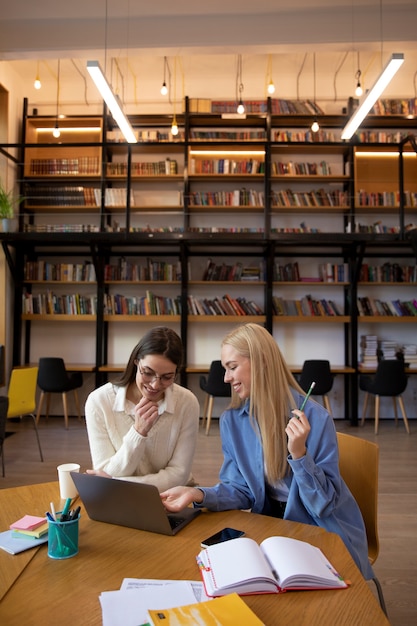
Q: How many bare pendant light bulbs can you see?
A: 8